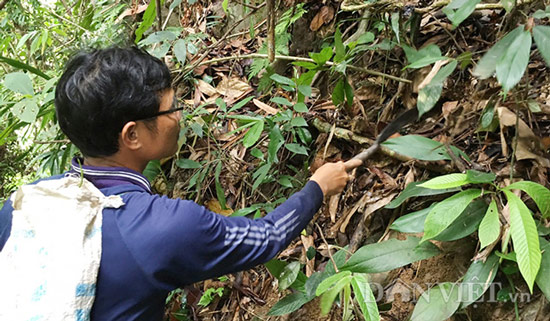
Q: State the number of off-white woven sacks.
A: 1